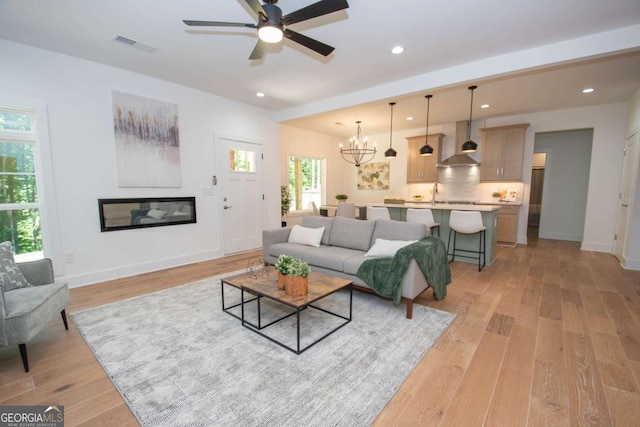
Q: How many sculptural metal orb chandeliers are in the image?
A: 1